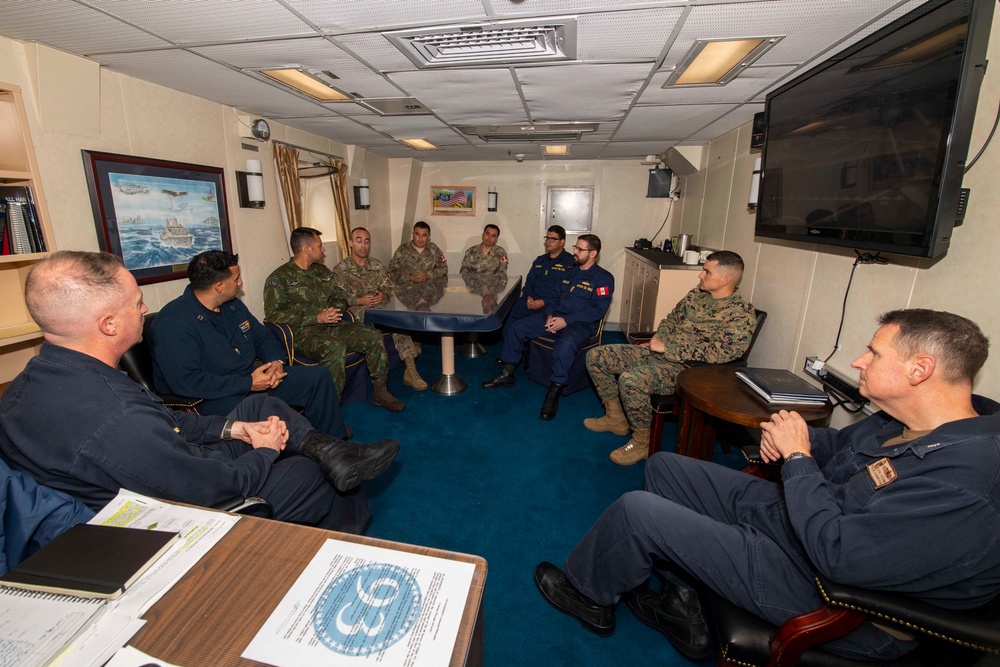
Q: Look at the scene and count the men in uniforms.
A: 10